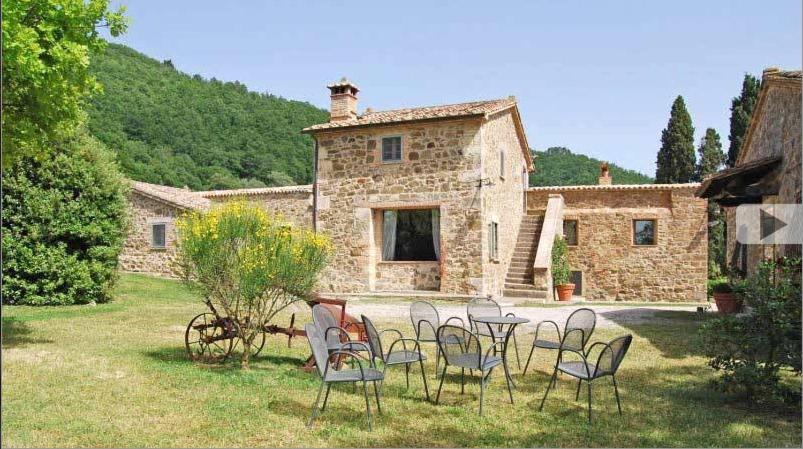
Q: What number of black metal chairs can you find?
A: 8